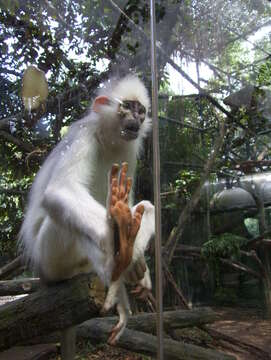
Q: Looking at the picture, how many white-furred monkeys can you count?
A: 1